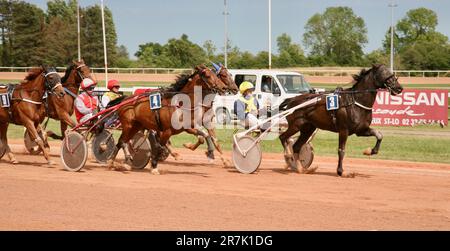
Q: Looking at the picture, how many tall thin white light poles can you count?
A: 5